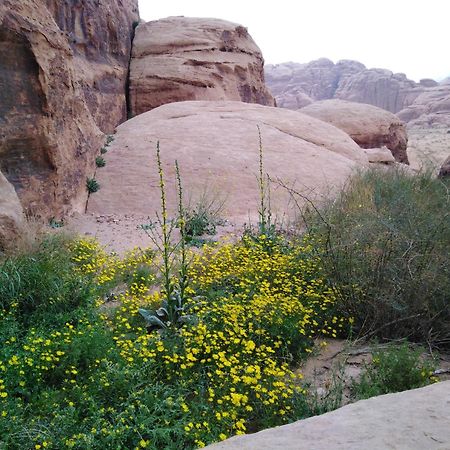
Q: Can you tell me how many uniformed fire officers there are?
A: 0